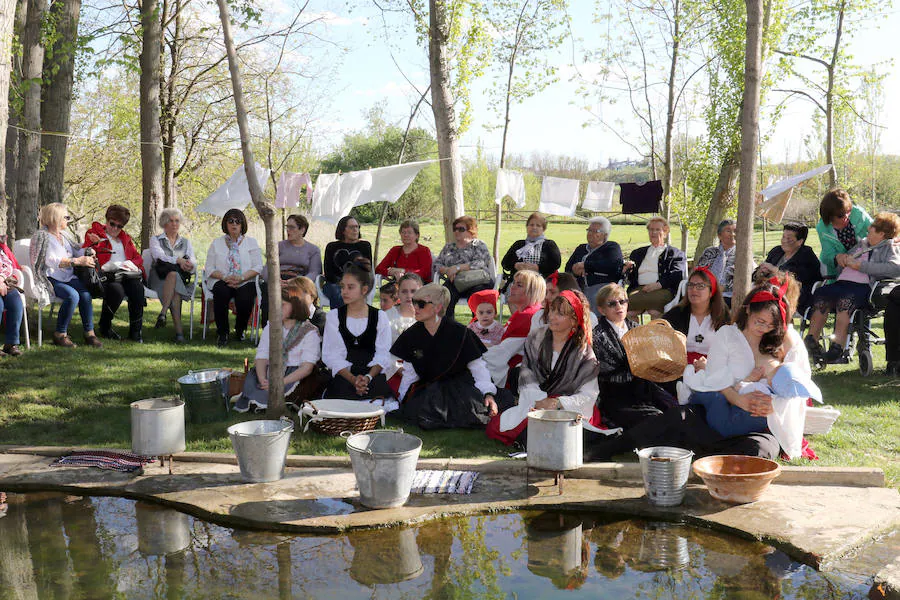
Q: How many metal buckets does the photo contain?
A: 6